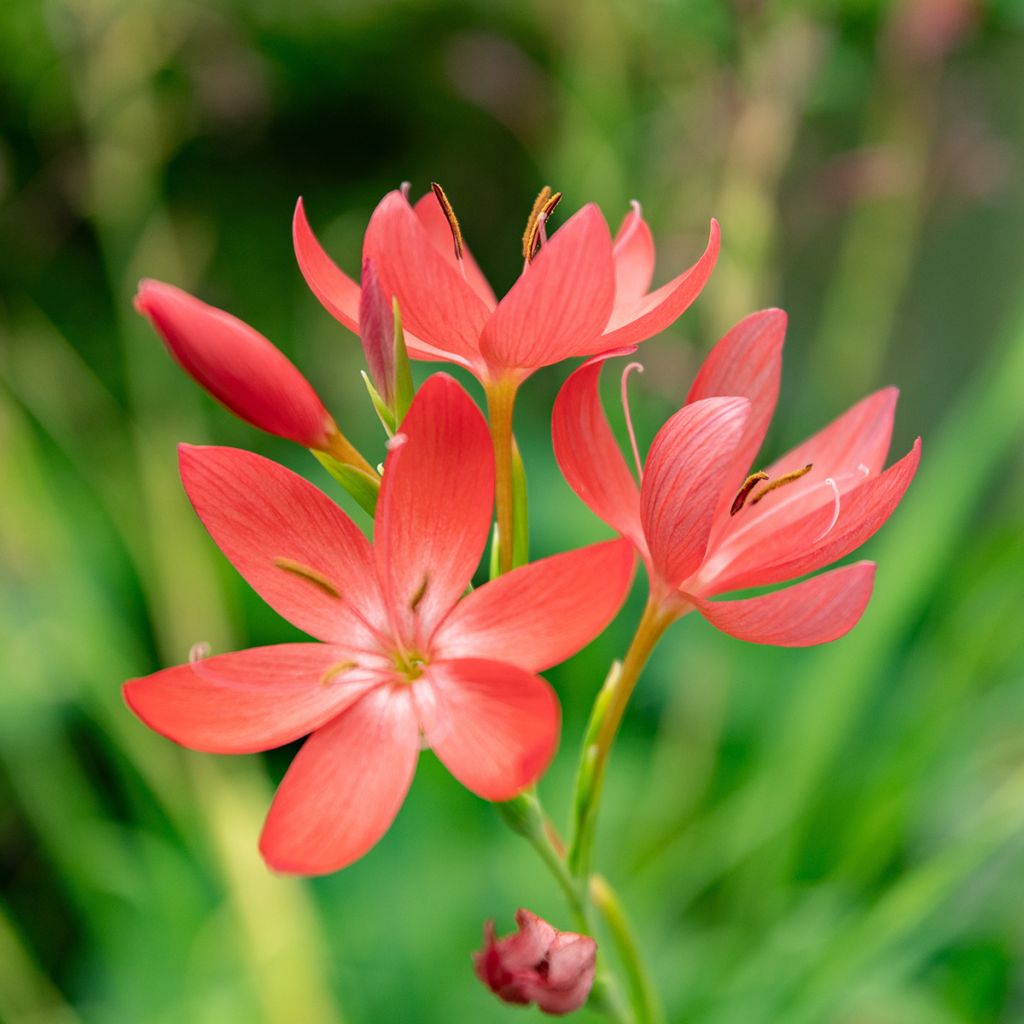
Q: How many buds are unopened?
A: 2